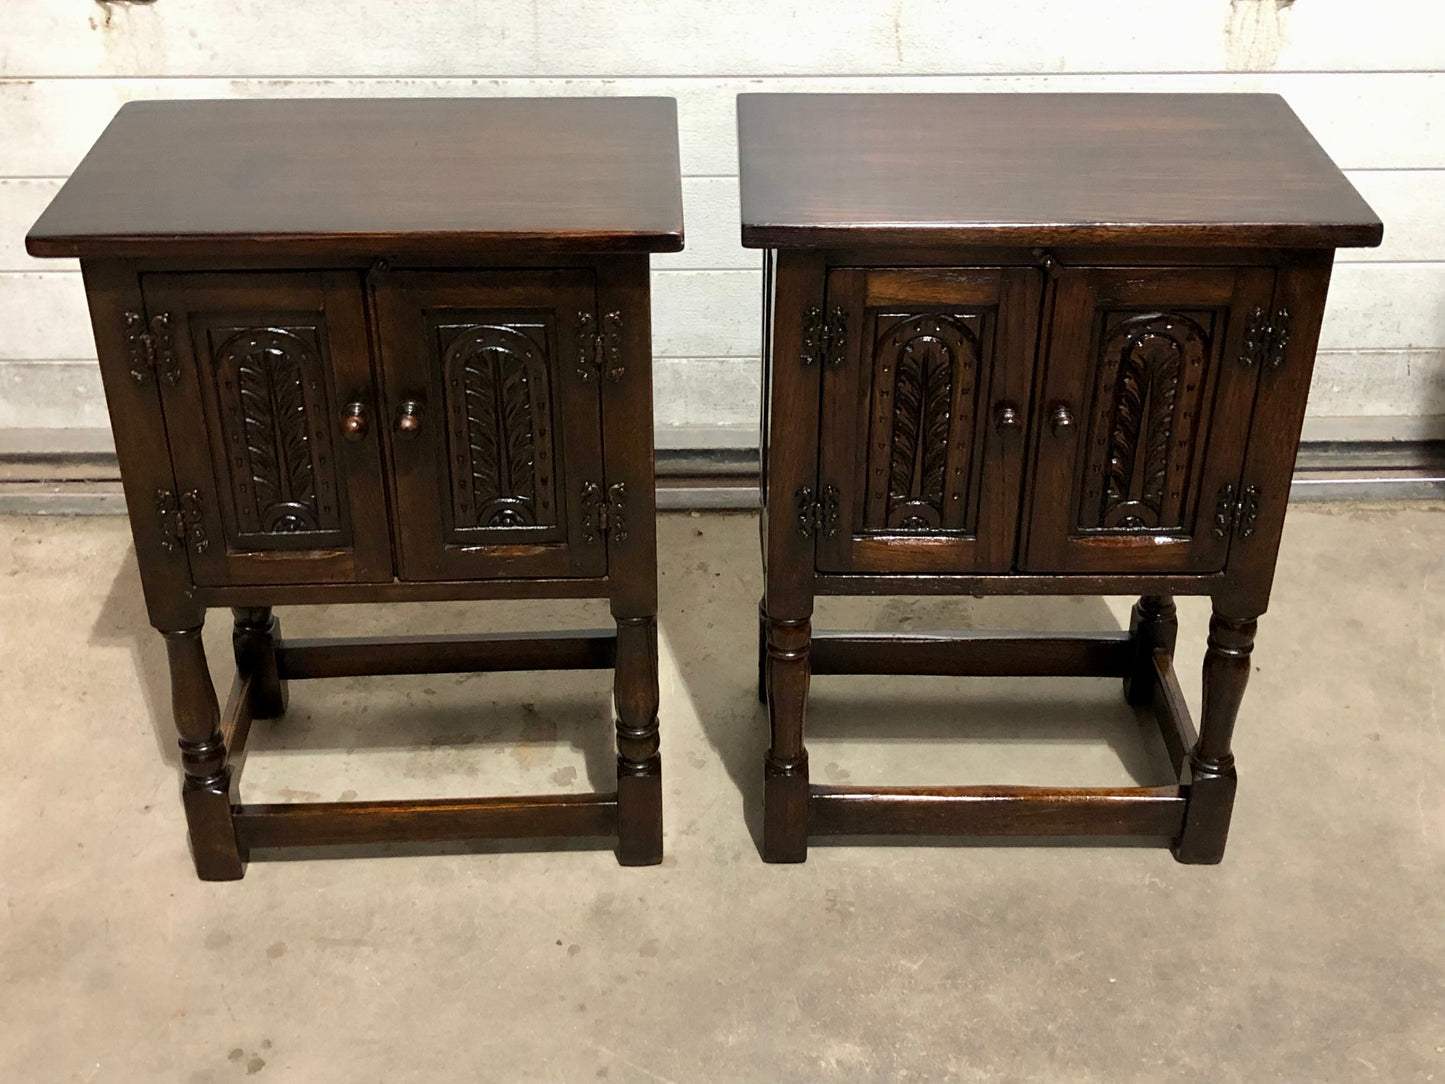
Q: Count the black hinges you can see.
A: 8